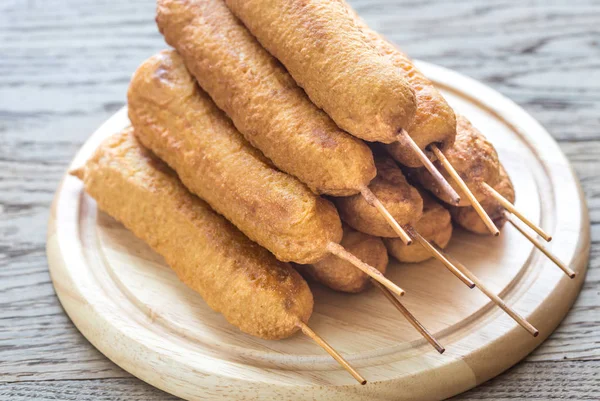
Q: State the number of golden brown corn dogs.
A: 10